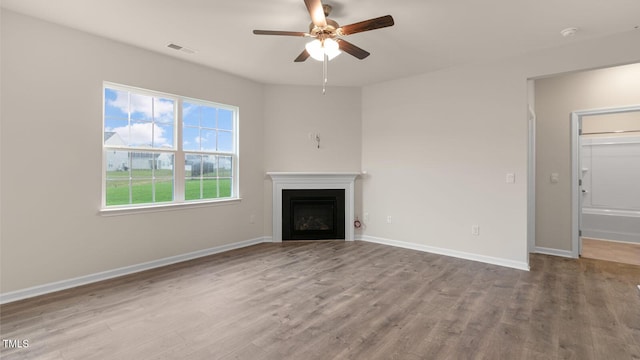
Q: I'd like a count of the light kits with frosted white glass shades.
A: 1